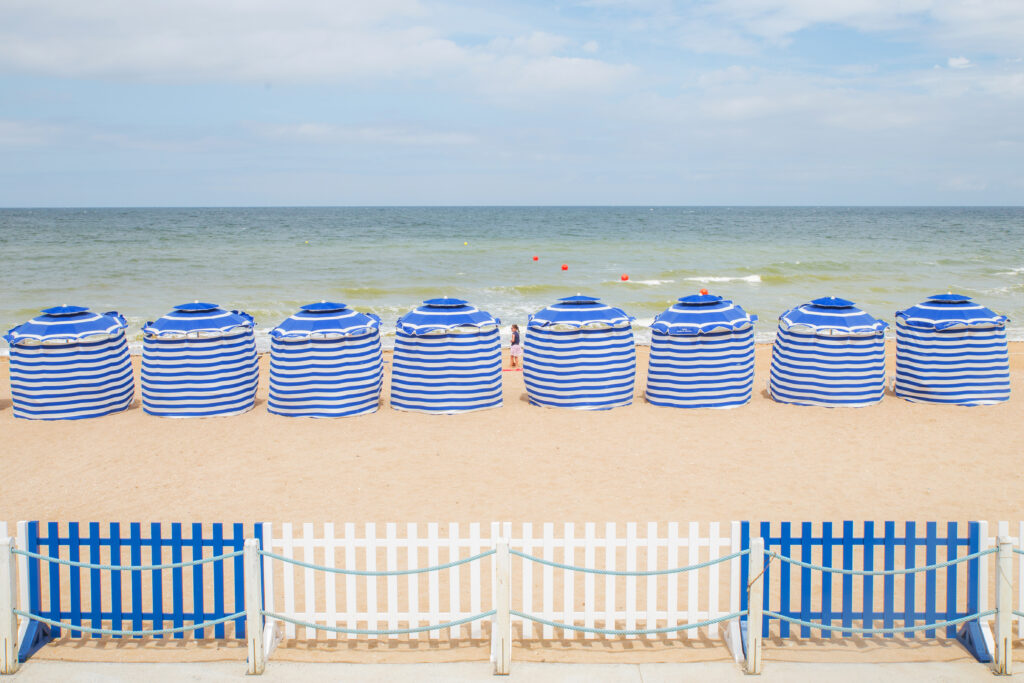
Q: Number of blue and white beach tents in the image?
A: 8